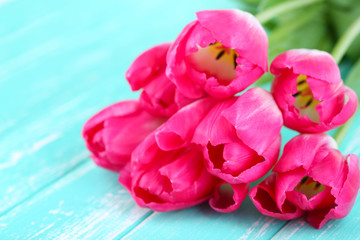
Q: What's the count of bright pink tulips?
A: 7